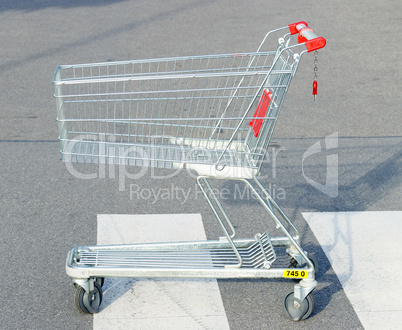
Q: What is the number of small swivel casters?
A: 4